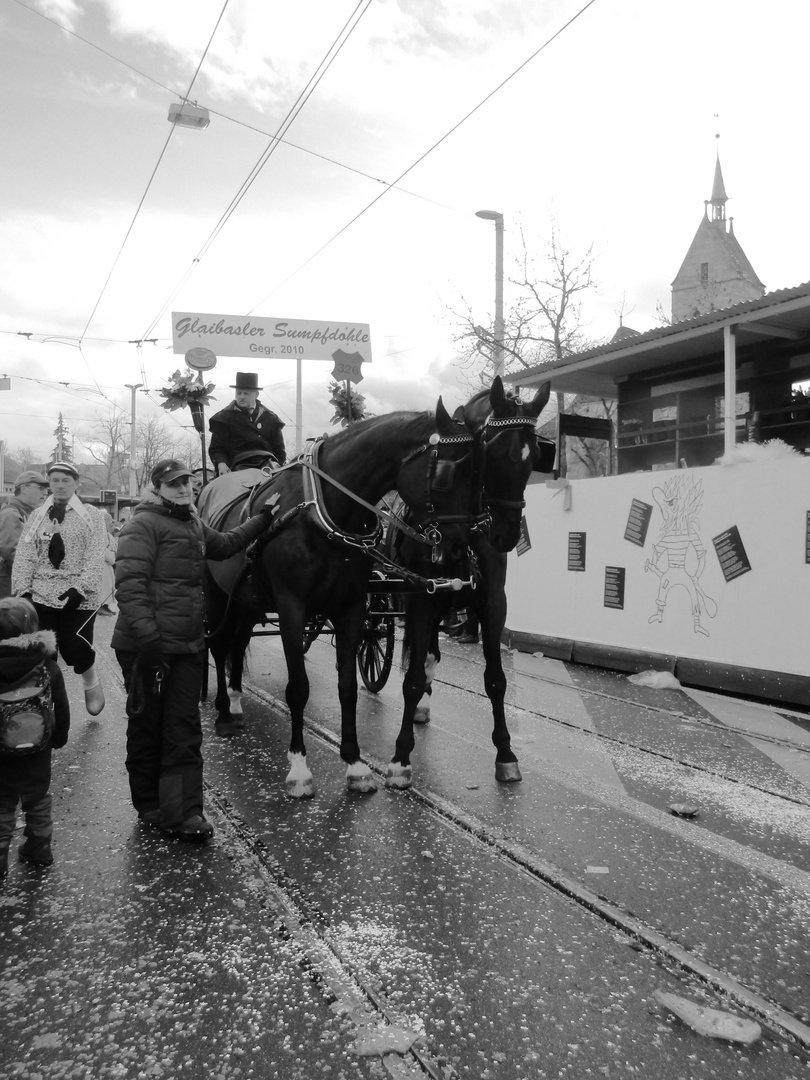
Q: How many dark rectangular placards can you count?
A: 6